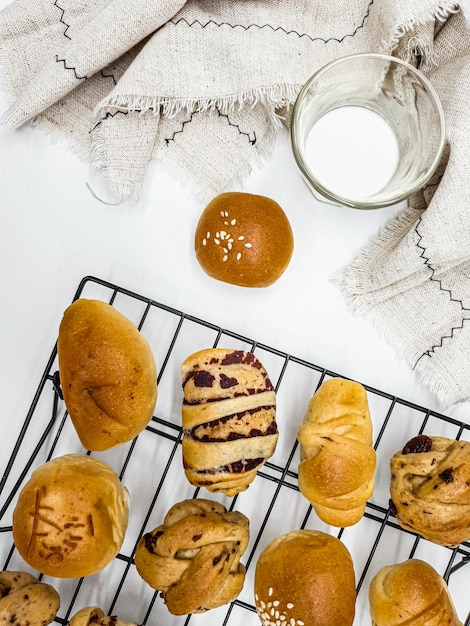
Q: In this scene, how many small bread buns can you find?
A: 11